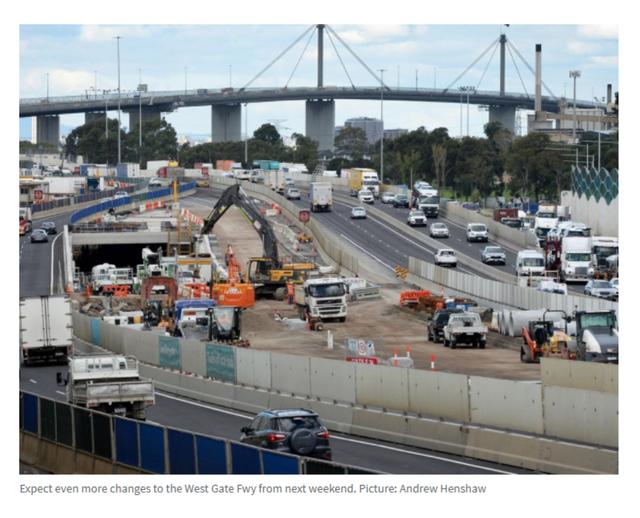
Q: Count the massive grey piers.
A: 6